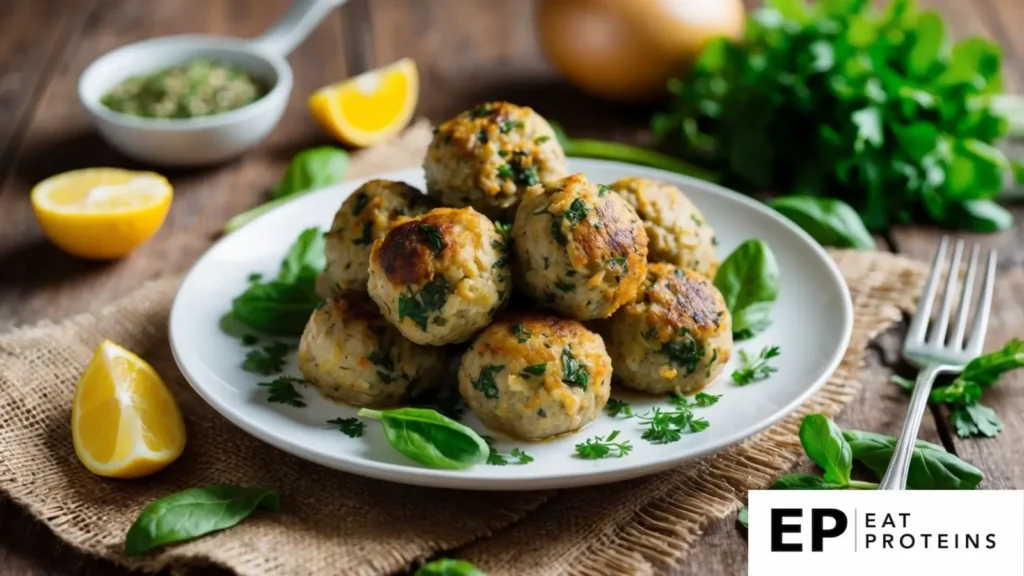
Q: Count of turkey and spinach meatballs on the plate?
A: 8